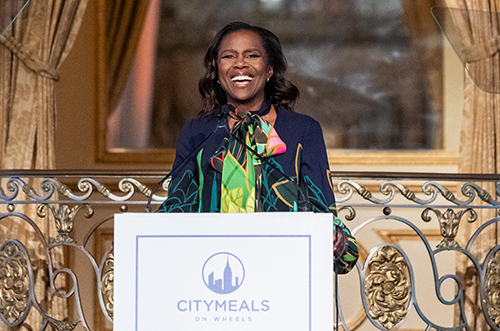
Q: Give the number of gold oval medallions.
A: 4